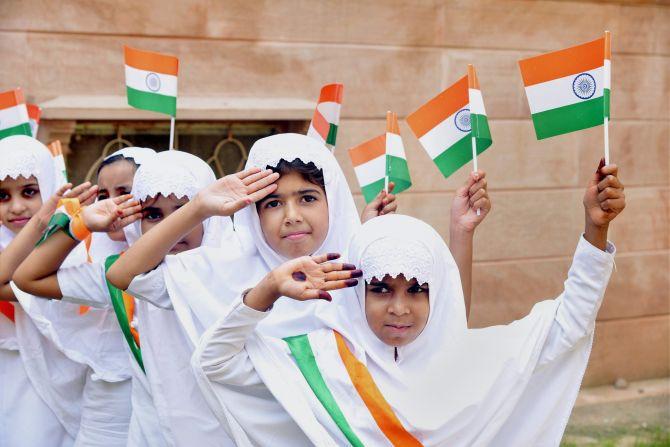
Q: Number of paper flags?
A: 8